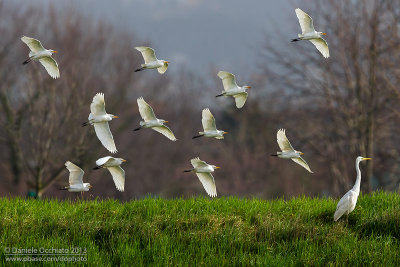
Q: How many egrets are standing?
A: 1